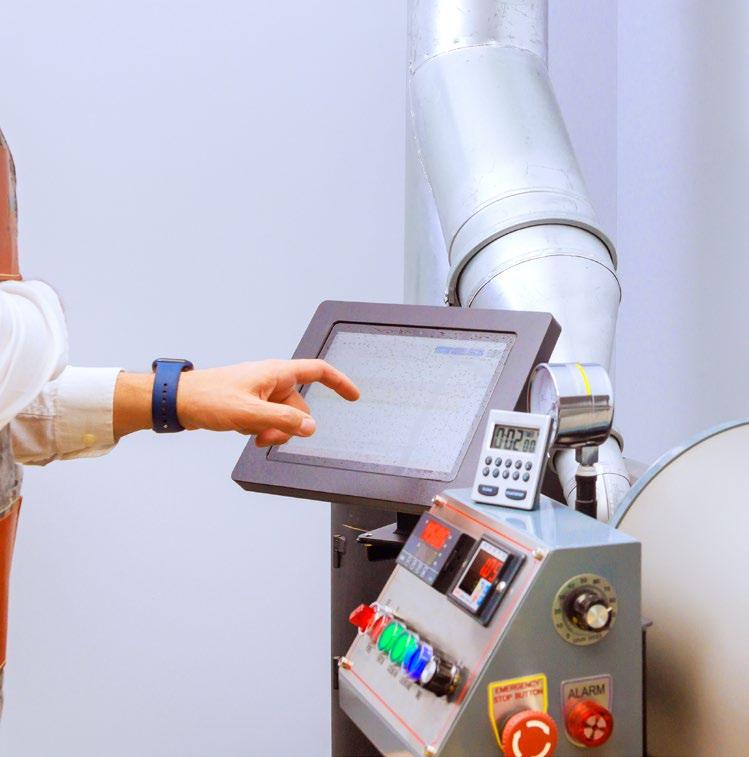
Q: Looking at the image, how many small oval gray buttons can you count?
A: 10